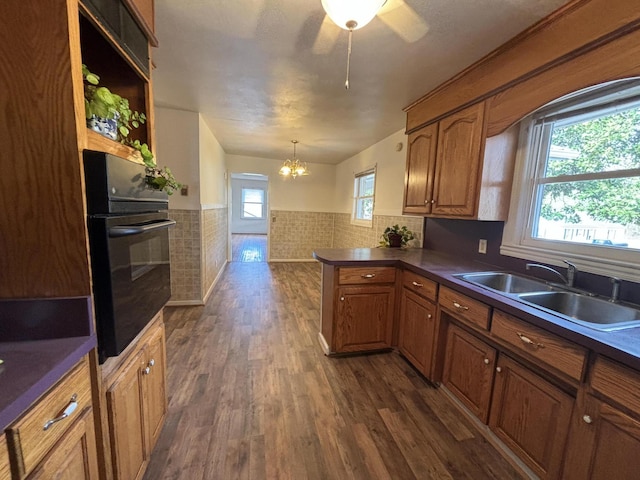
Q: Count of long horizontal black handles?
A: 1